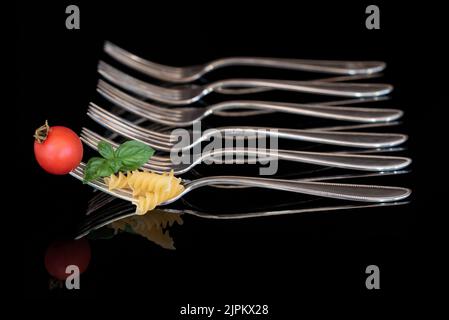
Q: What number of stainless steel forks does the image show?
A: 6